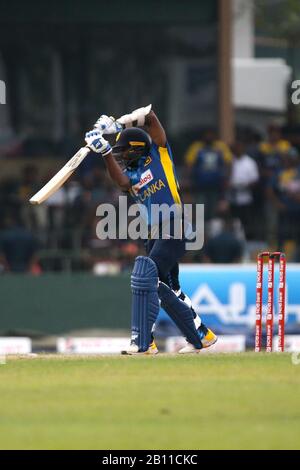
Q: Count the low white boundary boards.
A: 4